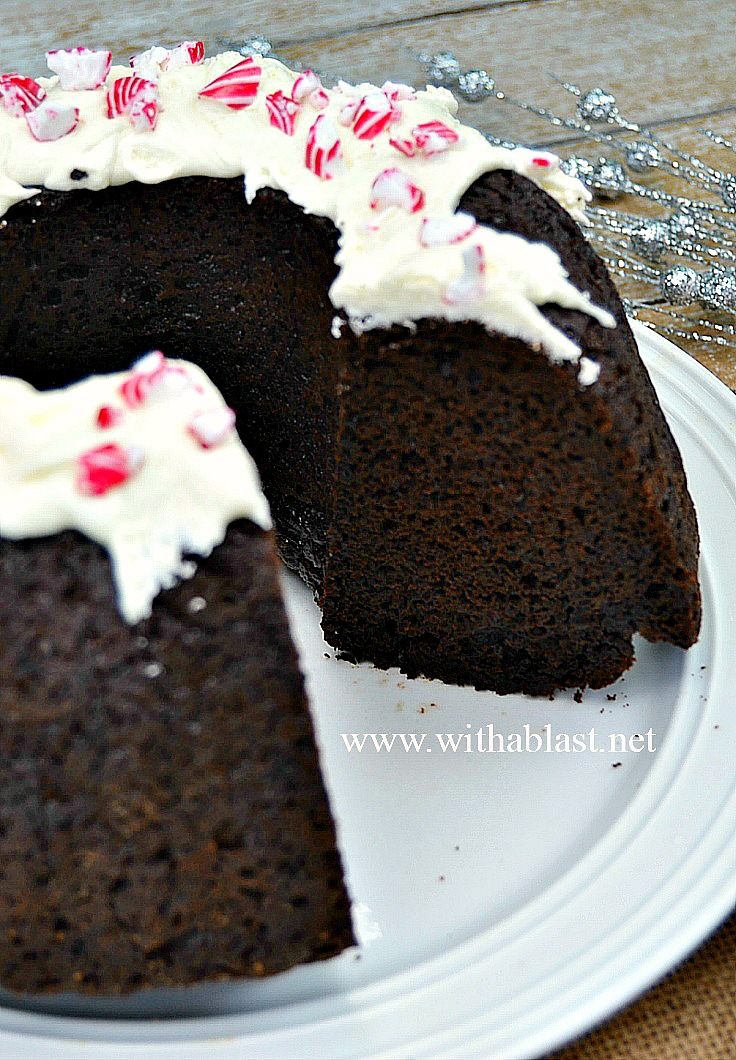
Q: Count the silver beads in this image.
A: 12